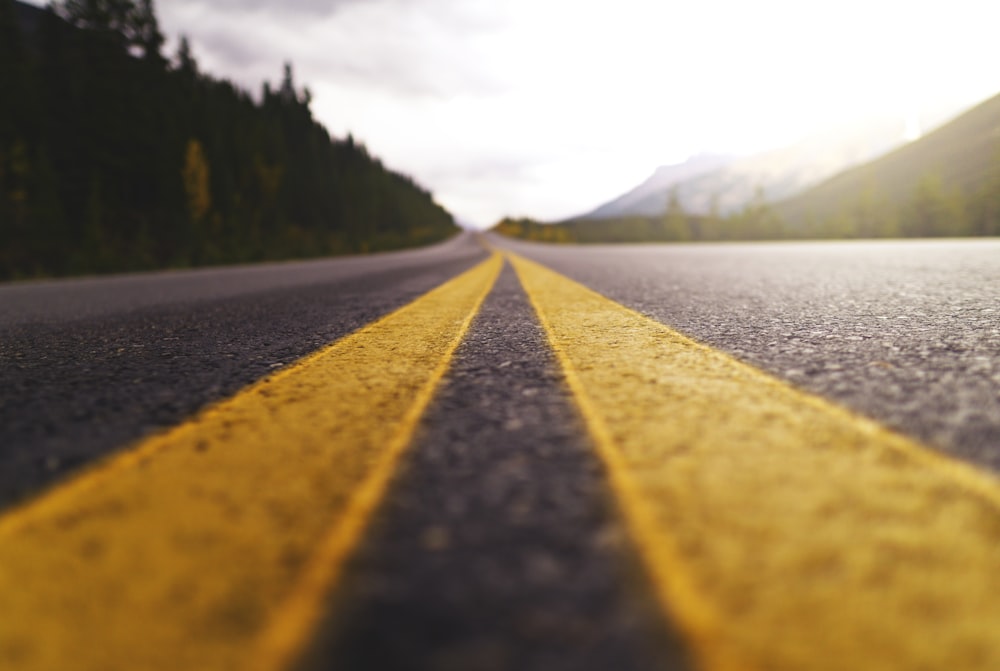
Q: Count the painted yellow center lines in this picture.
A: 2